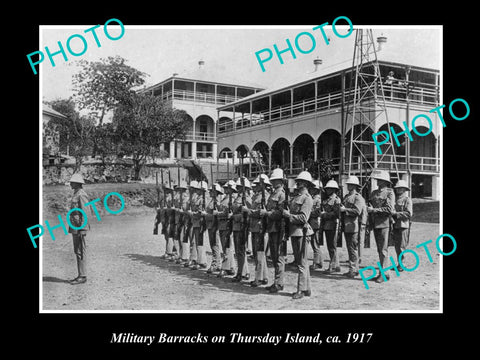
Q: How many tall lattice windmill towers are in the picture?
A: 1